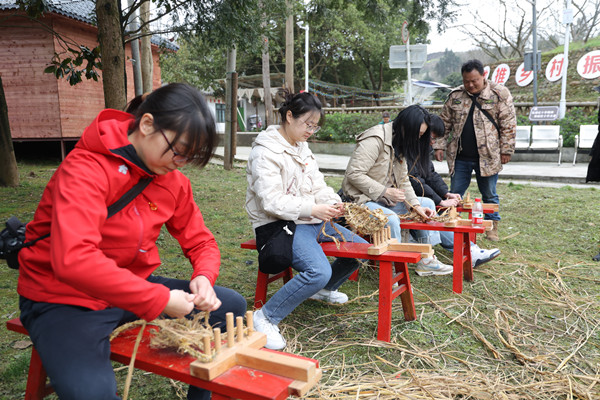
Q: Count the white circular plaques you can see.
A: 5